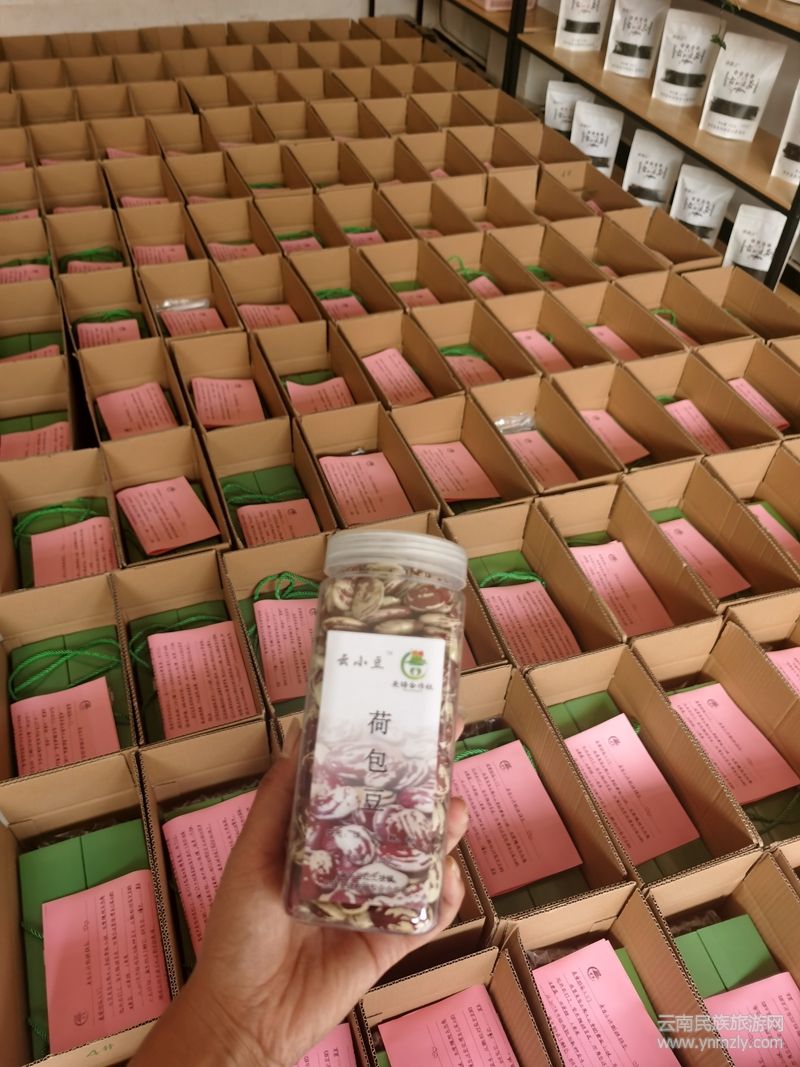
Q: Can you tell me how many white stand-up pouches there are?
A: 10